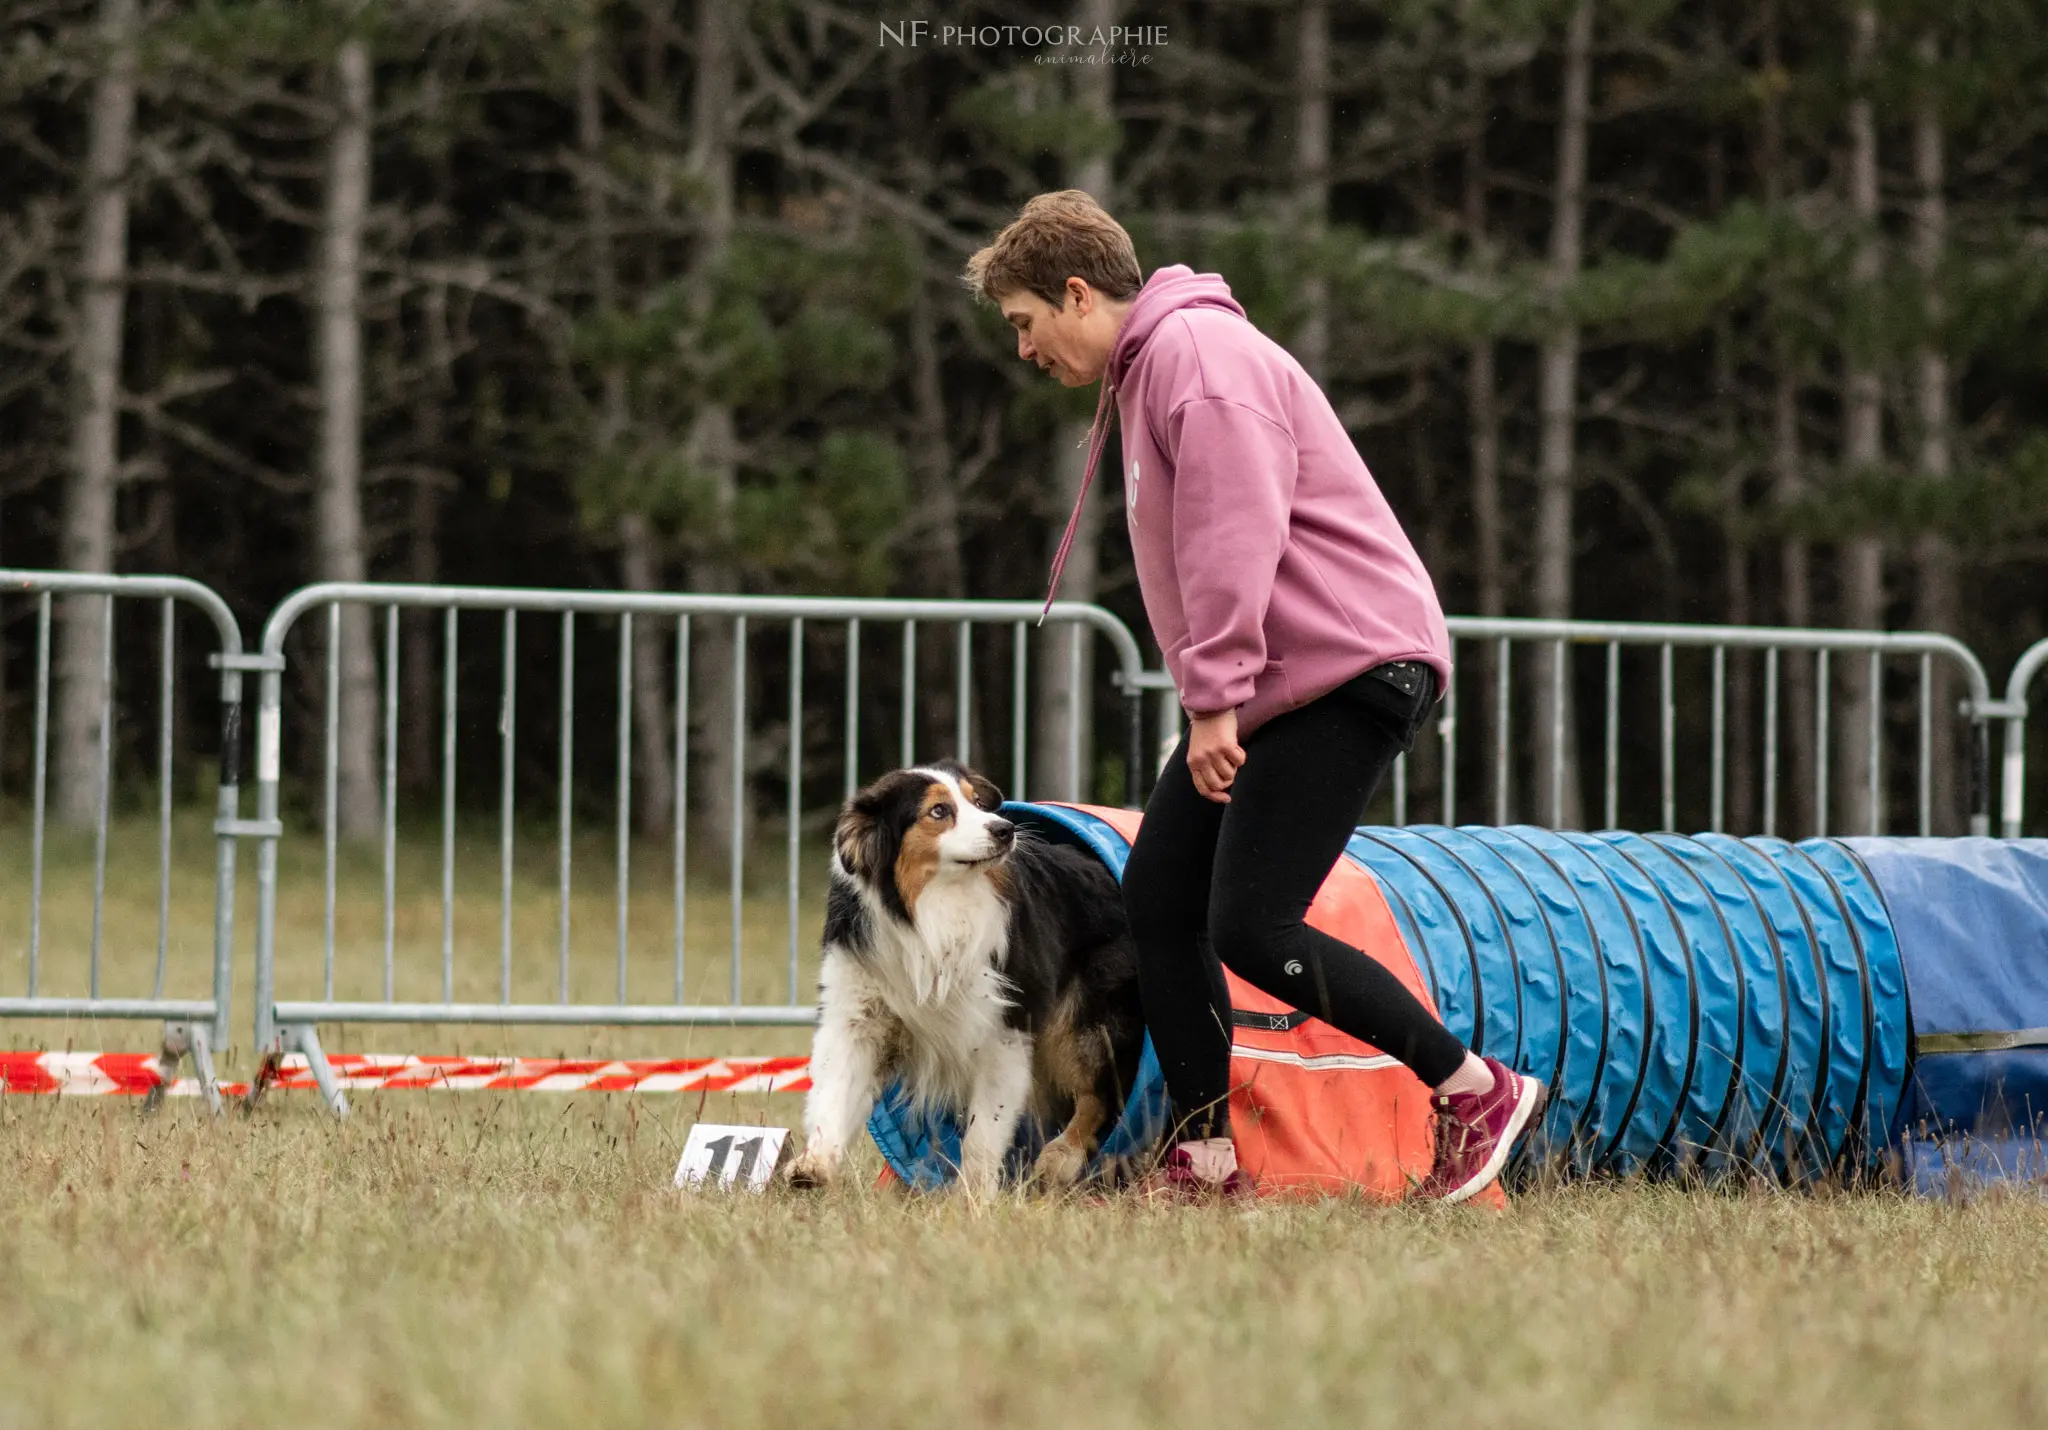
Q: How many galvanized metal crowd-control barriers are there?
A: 4